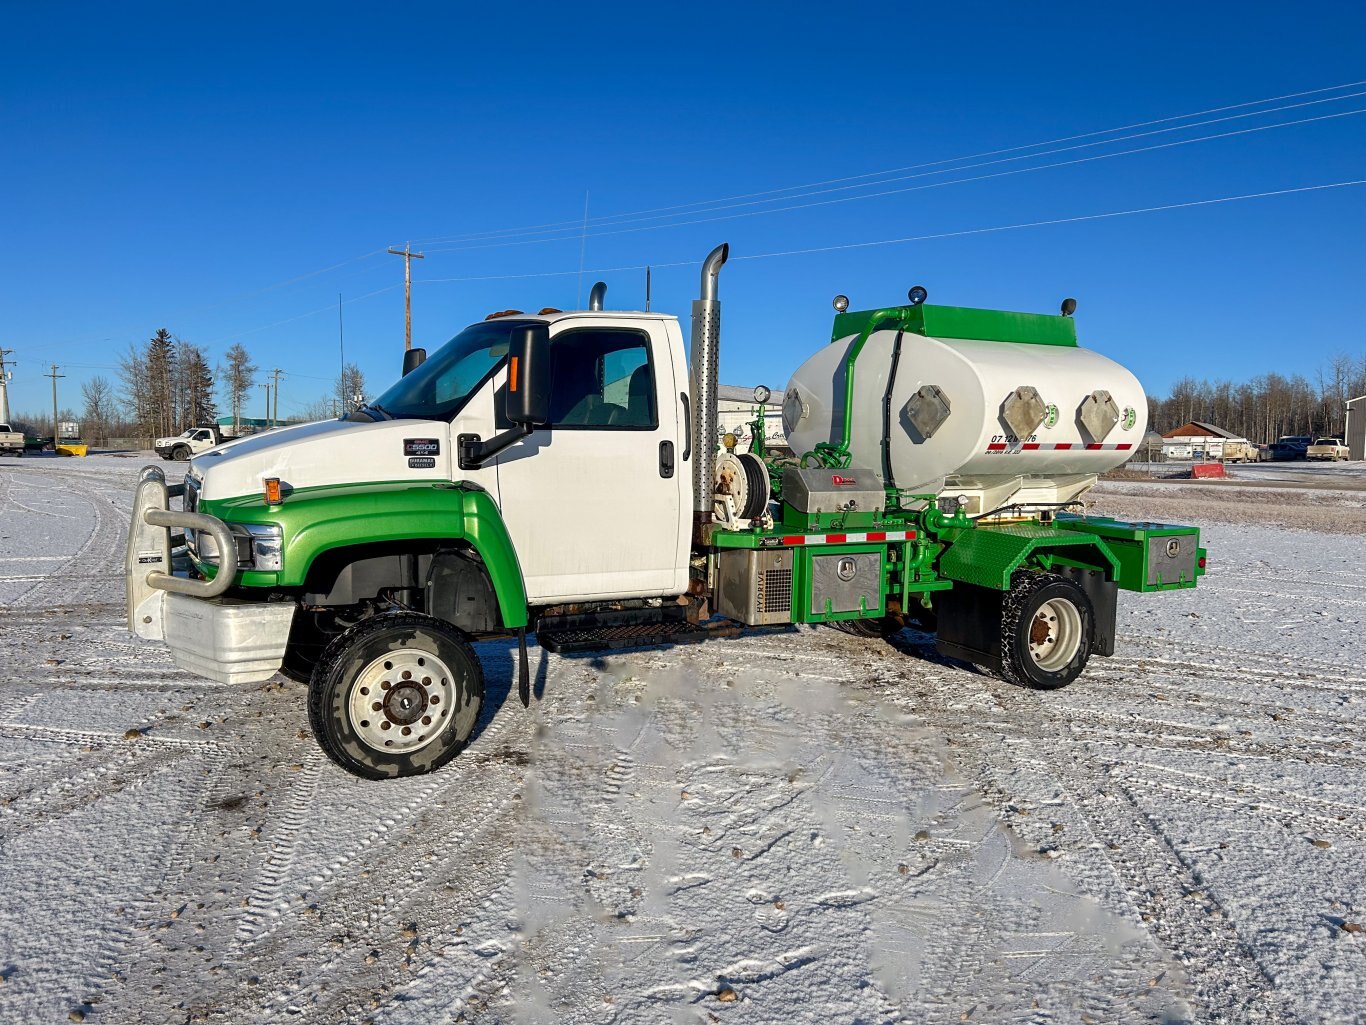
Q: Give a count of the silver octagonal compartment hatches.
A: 4